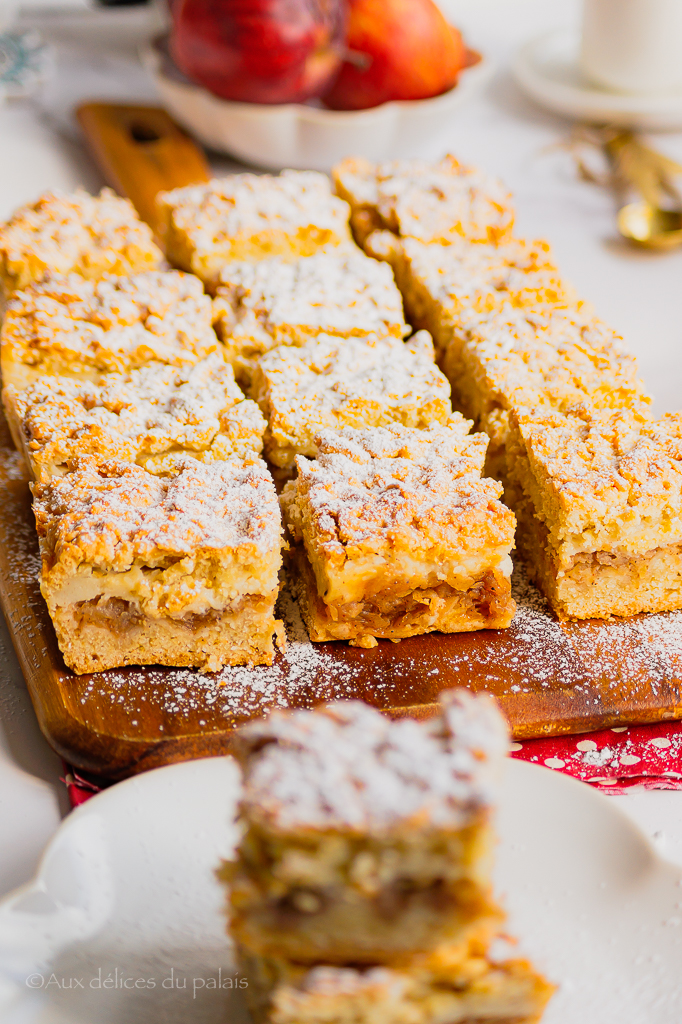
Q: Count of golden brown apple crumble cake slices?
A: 14